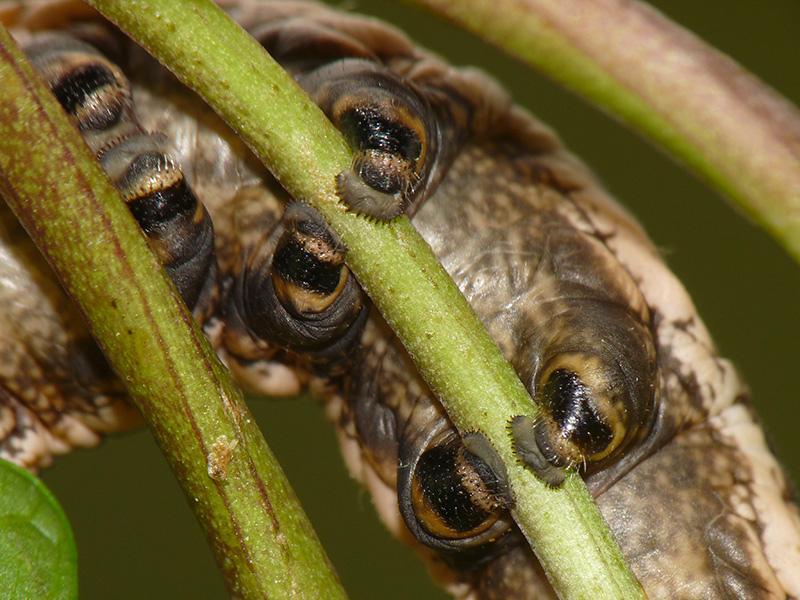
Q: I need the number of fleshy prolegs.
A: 6